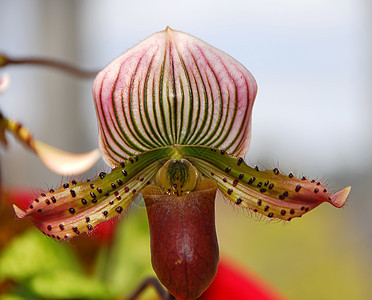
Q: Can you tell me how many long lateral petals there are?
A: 2